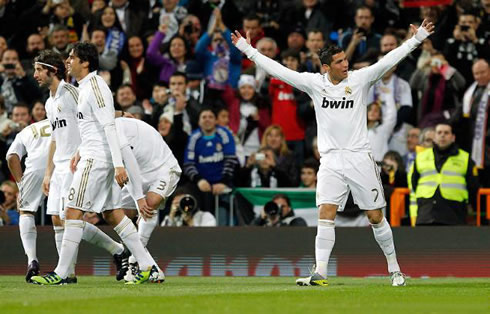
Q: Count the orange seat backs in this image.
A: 2